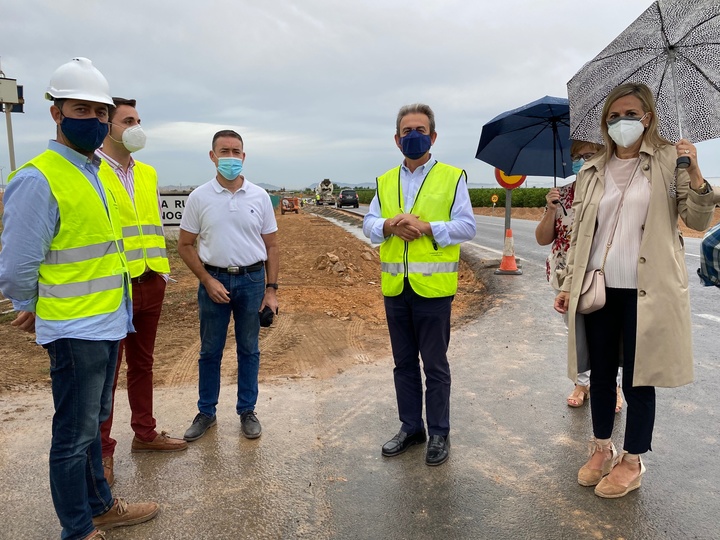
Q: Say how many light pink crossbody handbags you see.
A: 1